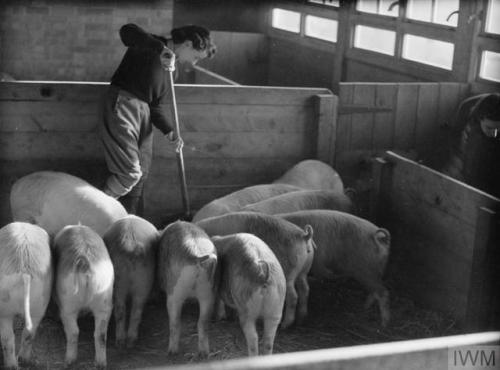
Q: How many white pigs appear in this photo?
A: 11